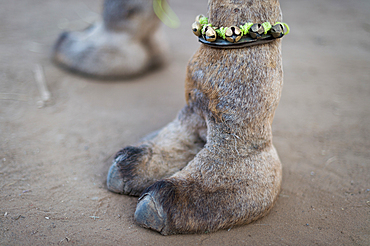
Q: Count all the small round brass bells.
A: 6